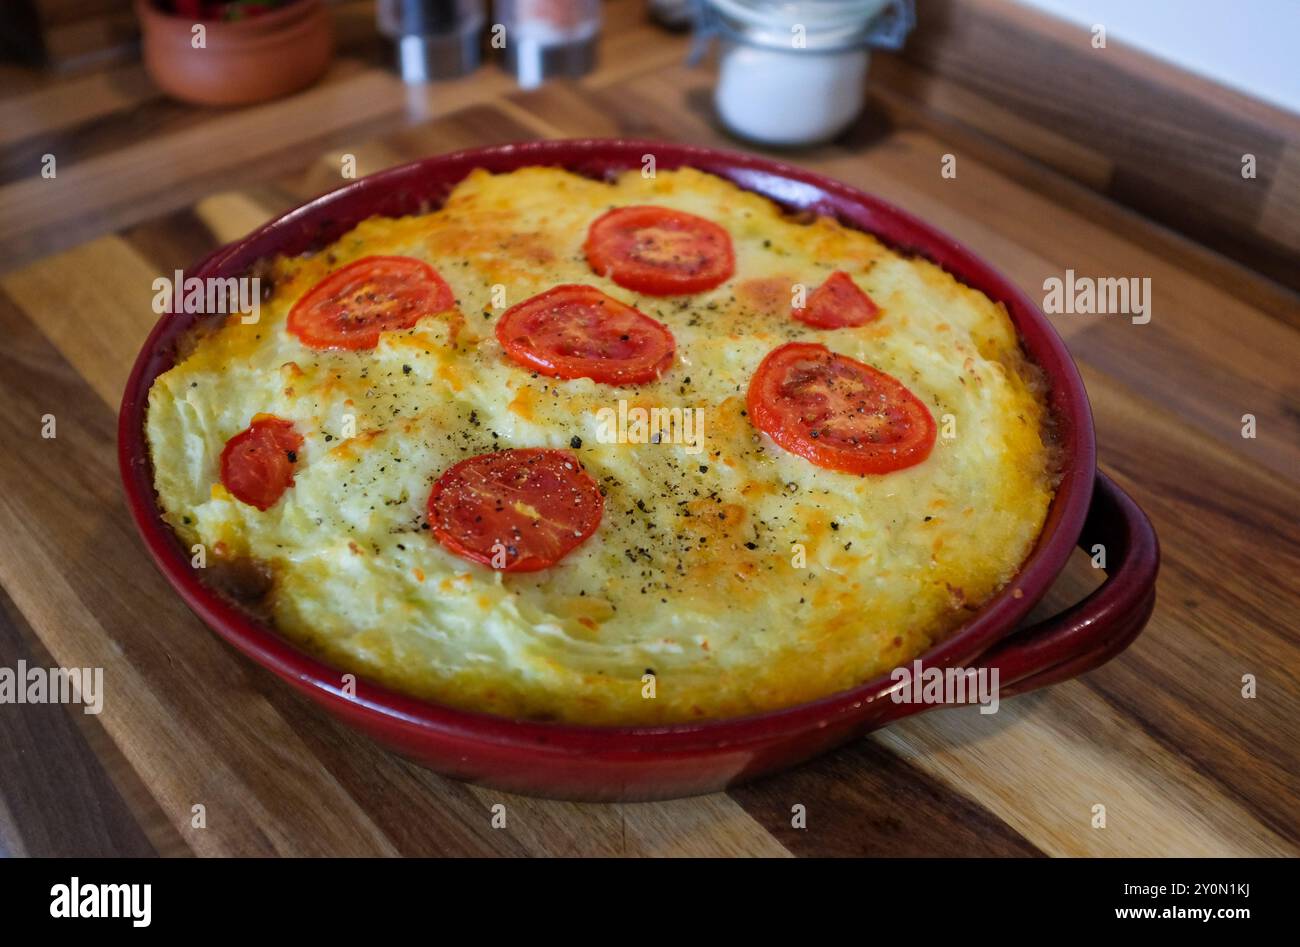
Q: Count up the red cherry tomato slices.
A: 7